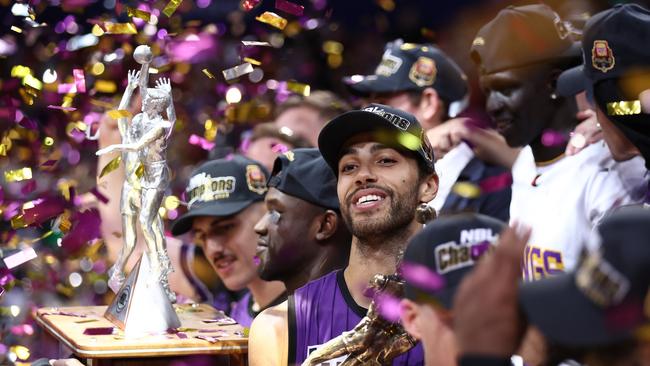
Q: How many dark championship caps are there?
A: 8